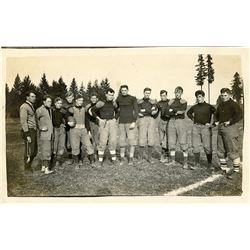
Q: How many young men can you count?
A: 13